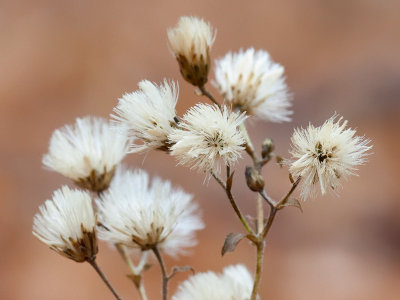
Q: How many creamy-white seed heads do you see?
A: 9